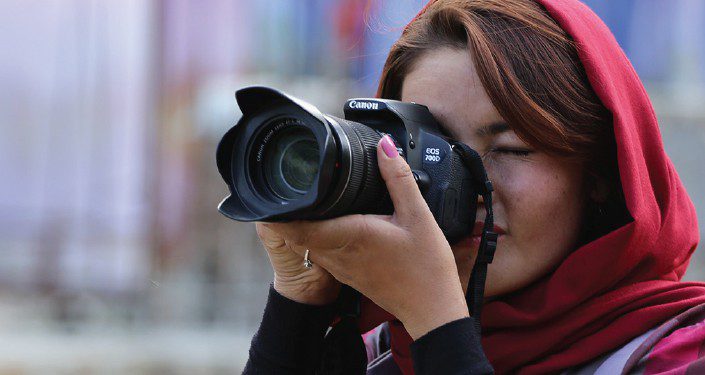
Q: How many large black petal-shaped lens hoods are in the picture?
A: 1